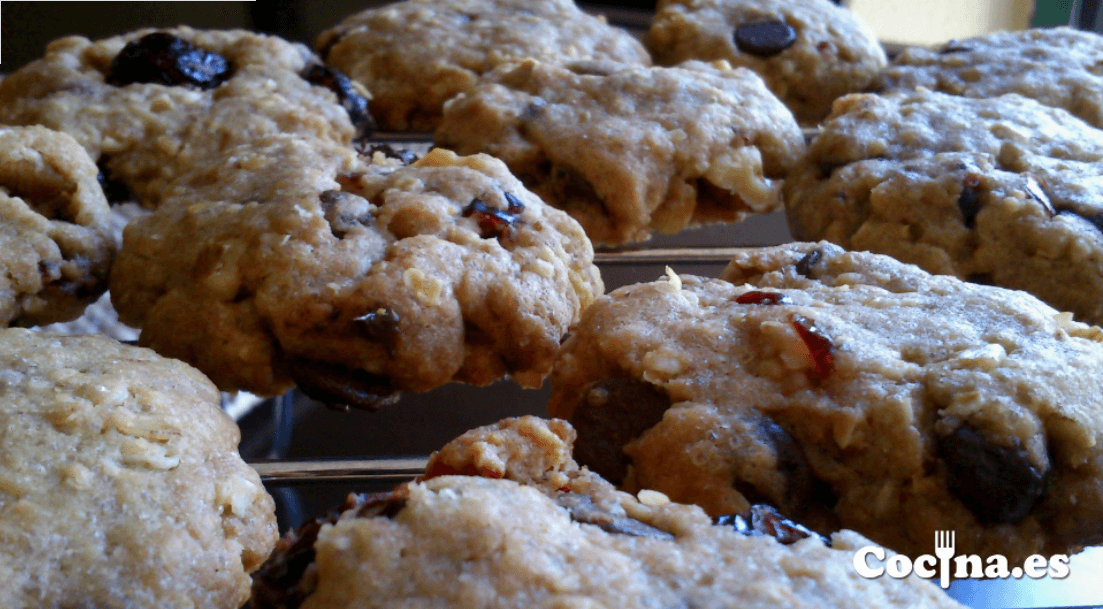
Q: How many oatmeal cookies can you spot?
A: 11